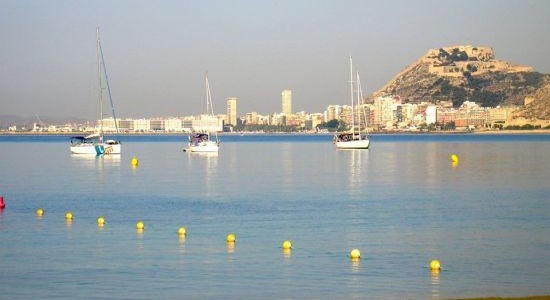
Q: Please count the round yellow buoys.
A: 11